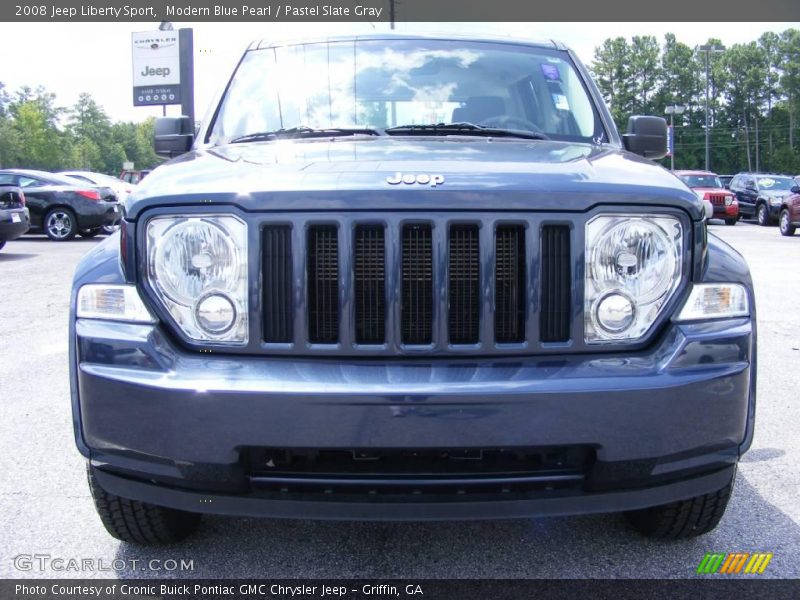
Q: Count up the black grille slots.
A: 7